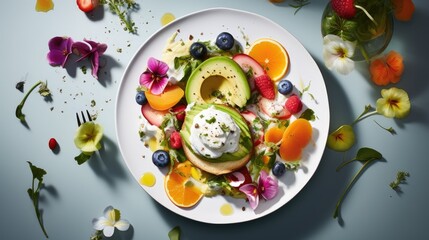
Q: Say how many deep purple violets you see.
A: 2